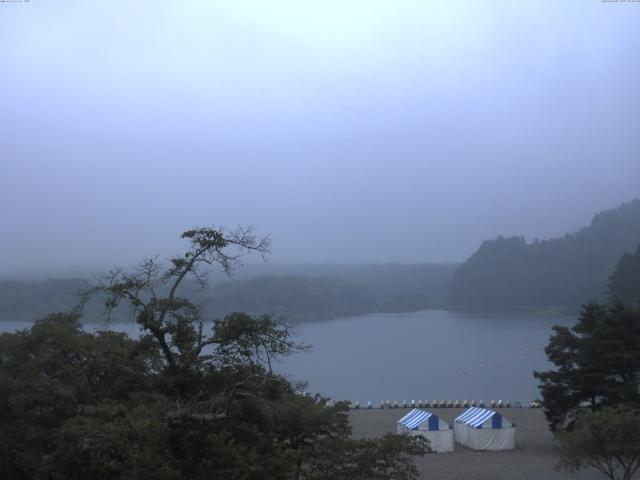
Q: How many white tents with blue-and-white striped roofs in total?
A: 2